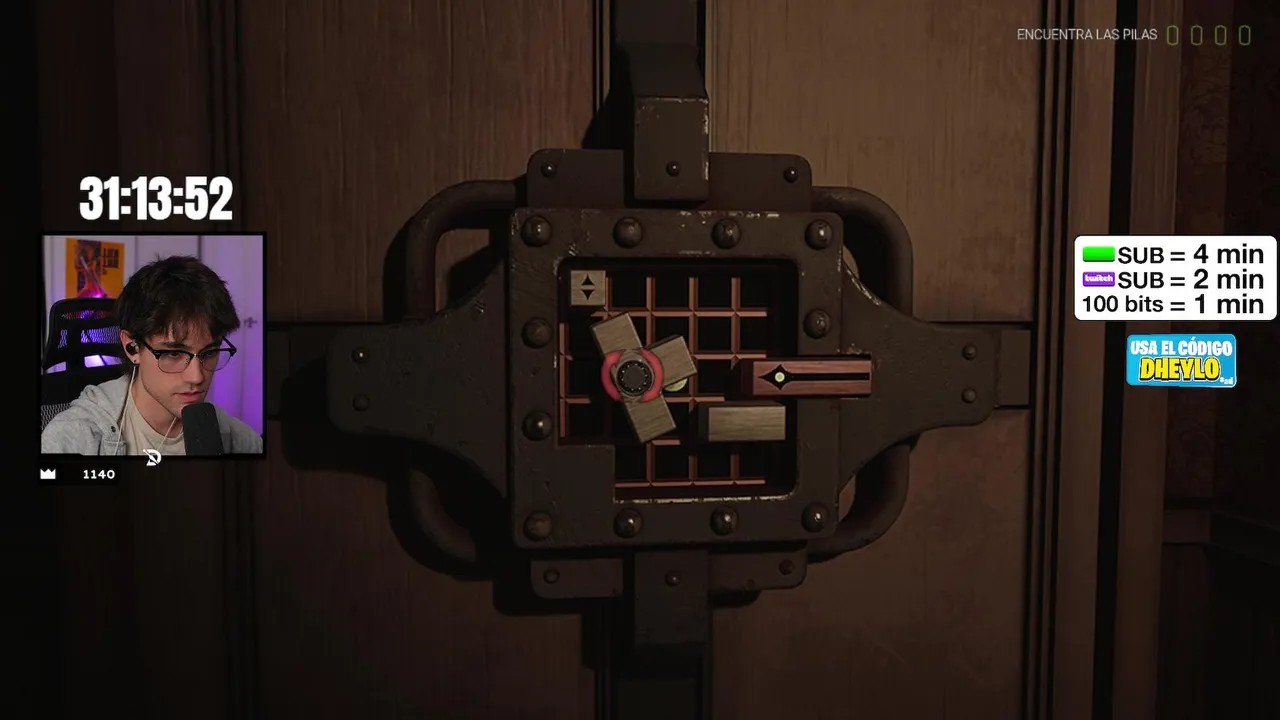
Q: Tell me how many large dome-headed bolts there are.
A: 11